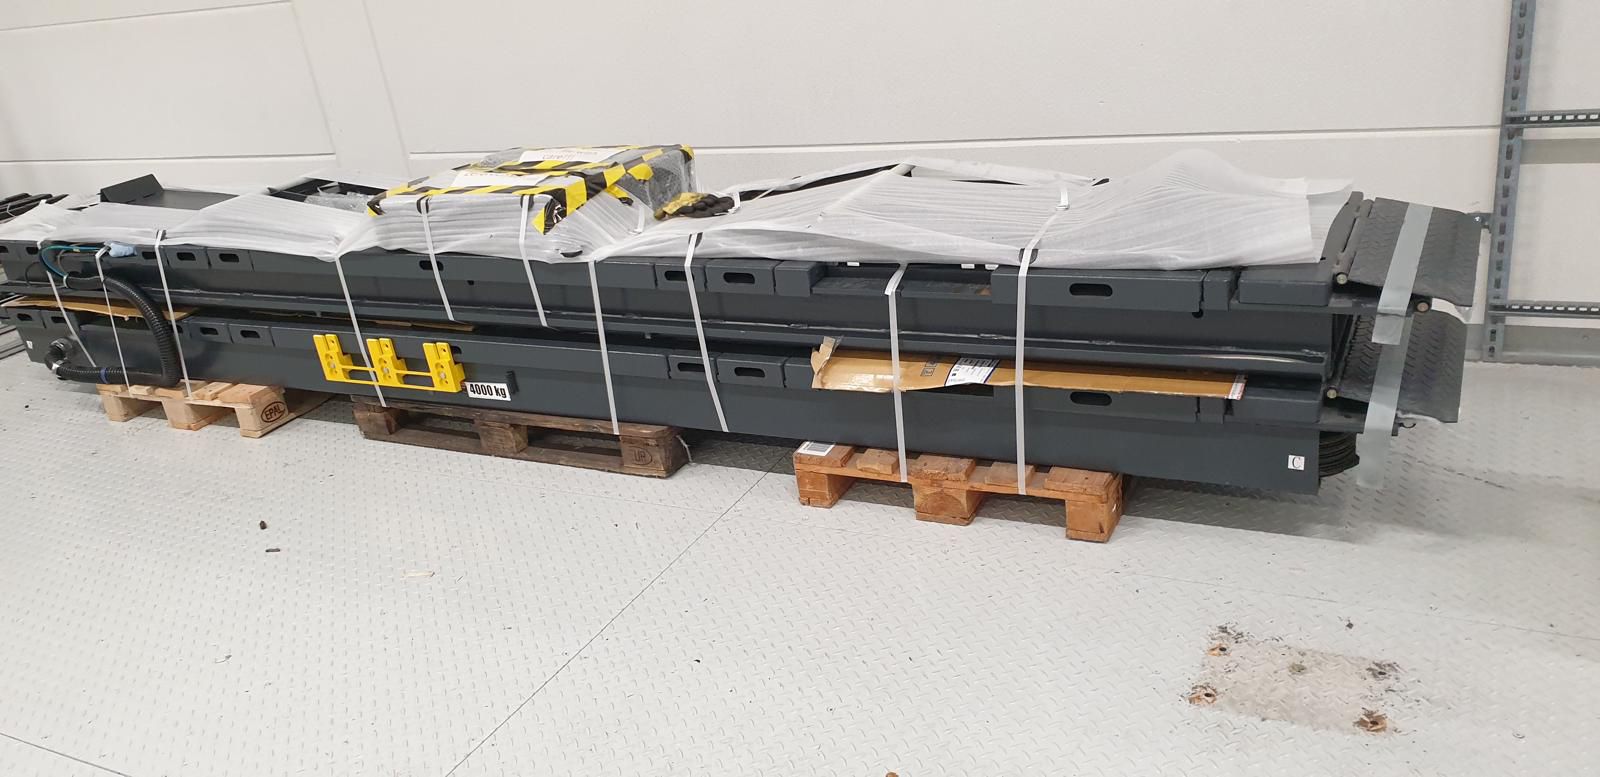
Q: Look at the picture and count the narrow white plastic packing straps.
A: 10